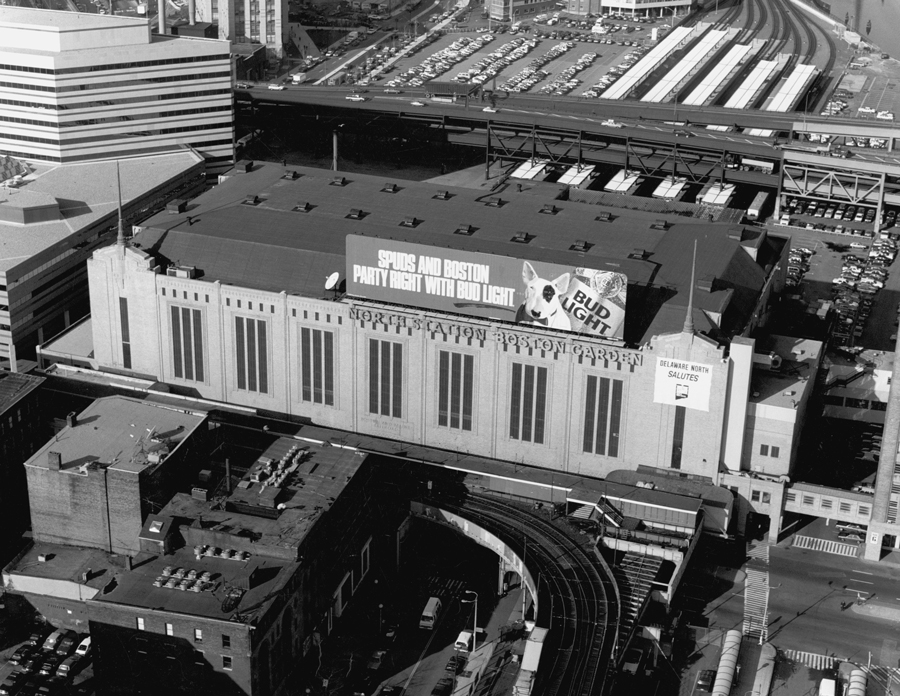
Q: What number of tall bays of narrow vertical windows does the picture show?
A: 7